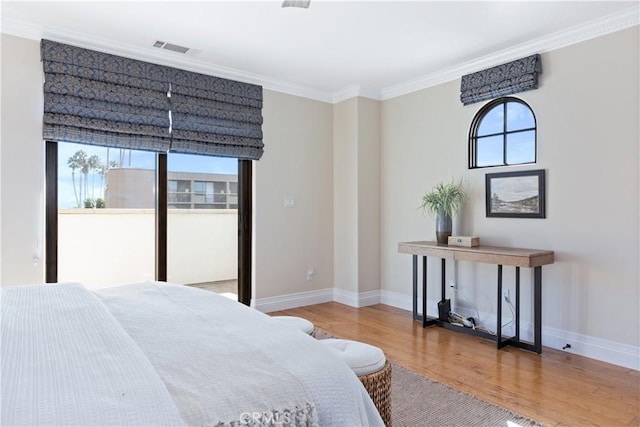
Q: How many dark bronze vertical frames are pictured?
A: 3